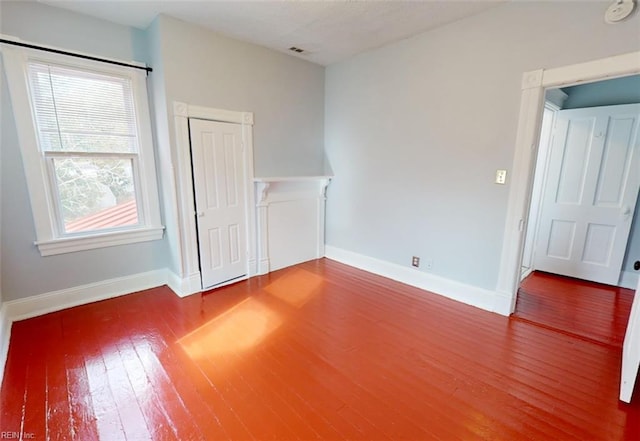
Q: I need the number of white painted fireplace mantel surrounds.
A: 1